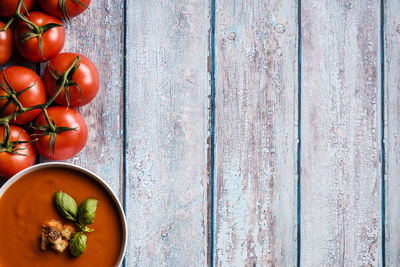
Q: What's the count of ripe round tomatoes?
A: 8